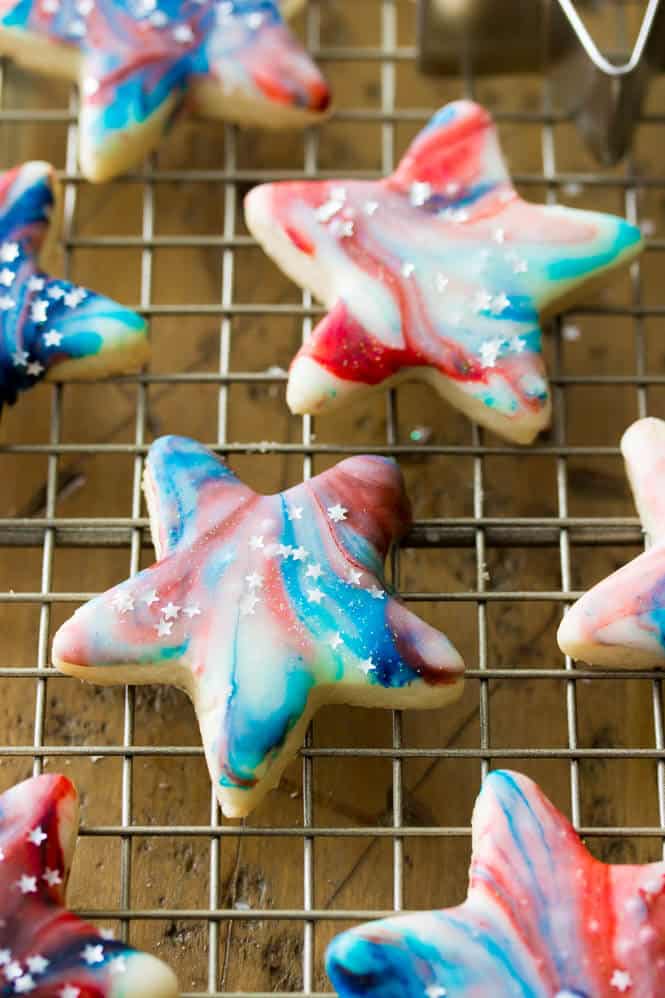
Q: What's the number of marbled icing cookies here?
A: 7